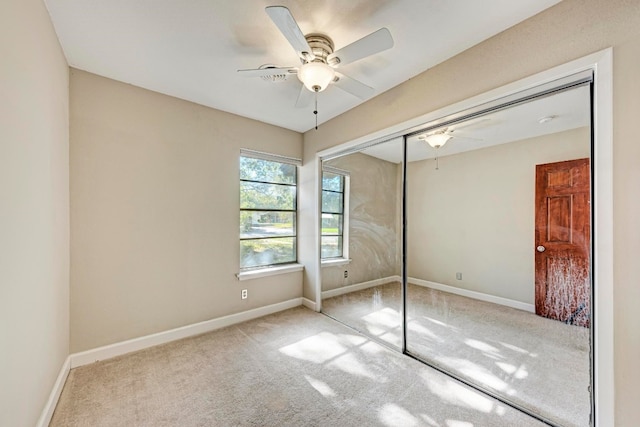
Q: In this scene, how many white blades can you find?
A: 5